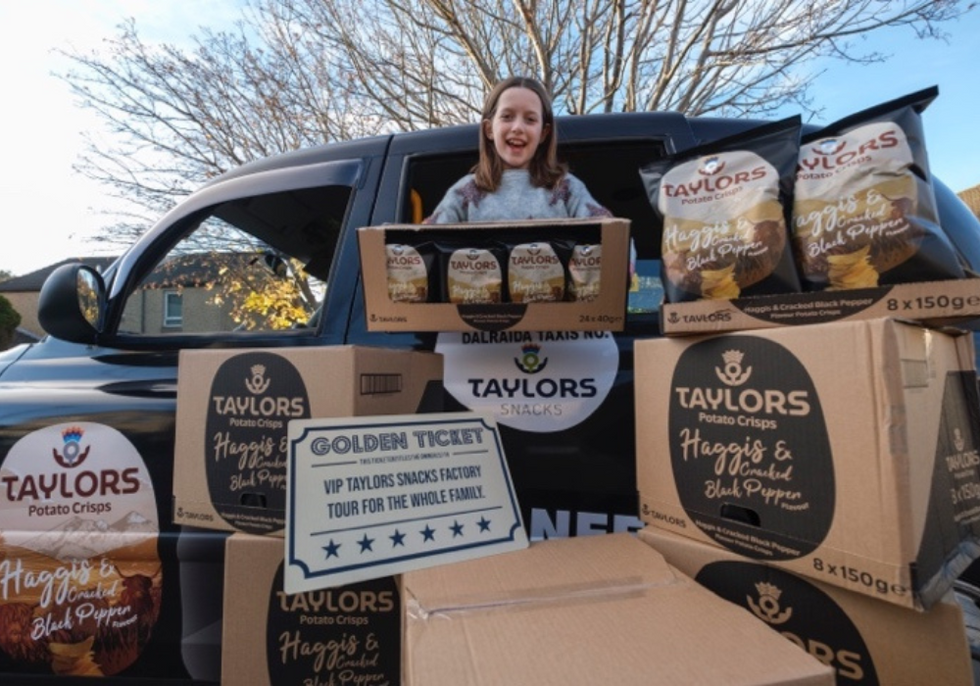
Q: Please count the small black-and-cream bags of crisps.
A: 4